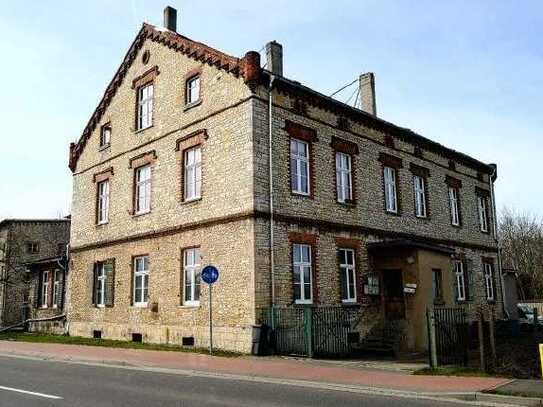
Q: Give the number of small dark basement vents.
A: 3